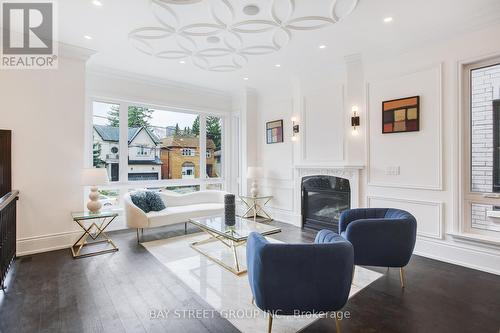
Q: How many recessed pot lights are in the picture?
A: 7